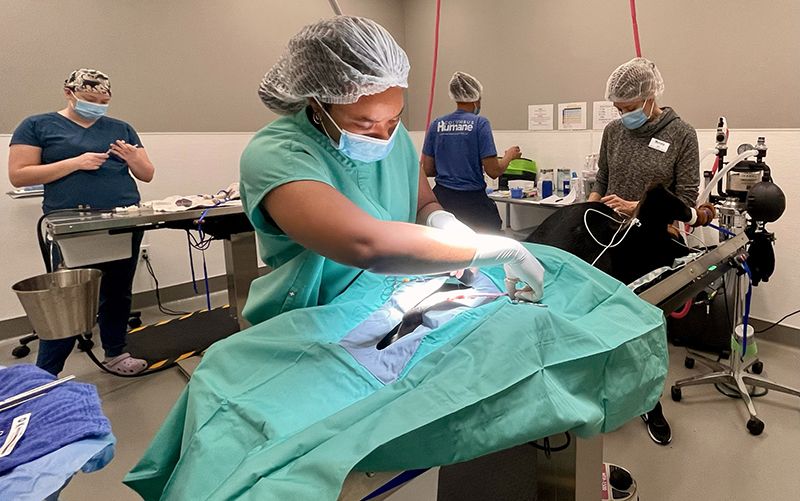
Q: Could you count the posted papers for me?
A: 3